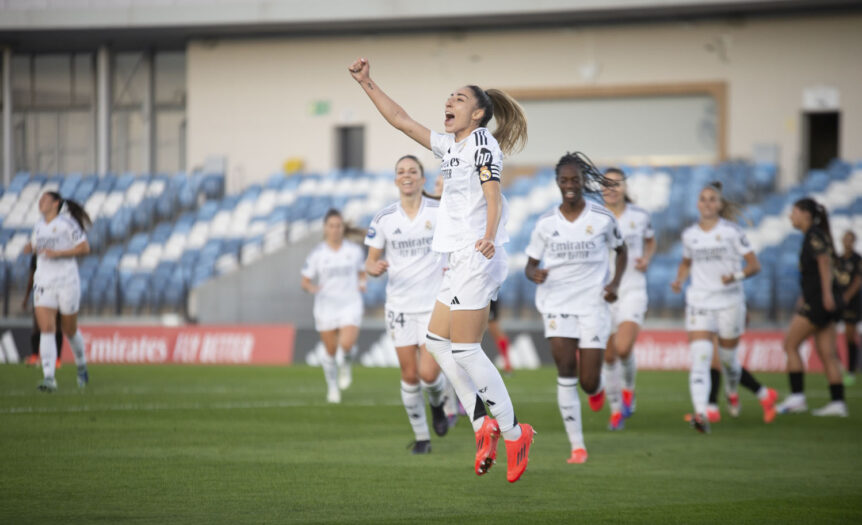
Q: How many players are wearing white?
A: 7